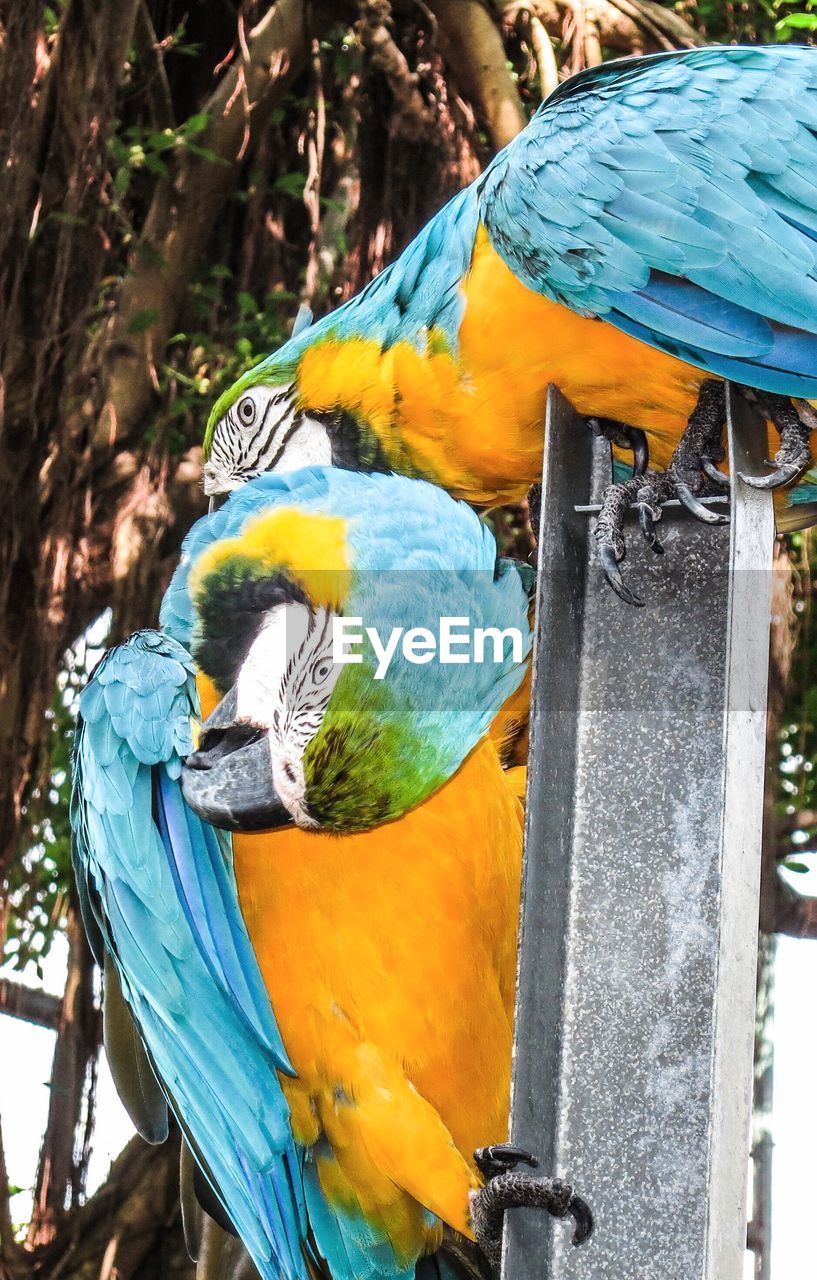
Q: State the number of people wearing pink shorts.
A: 0